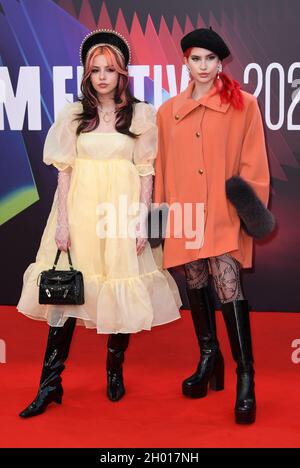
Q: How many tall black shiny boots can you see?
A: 4